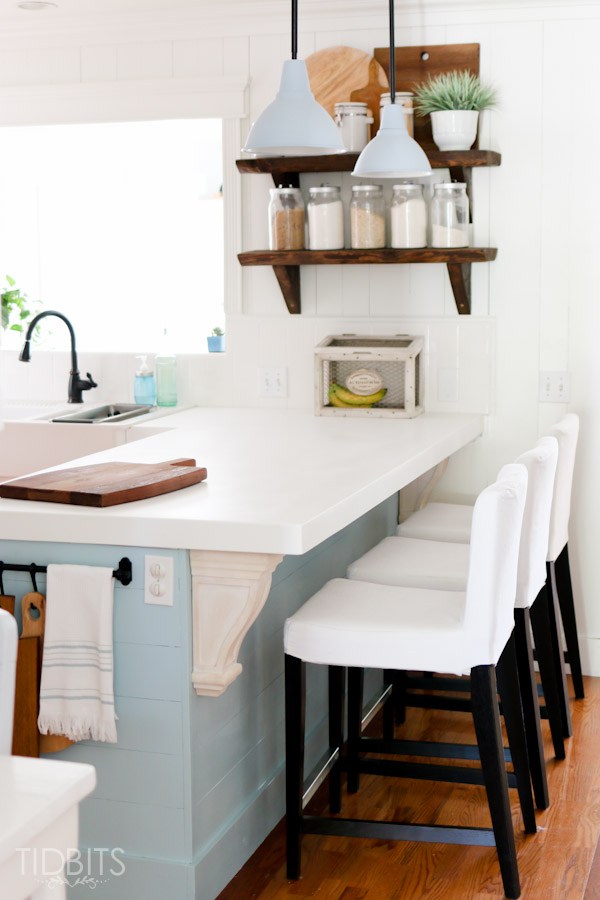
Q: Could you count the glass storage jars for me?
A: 5